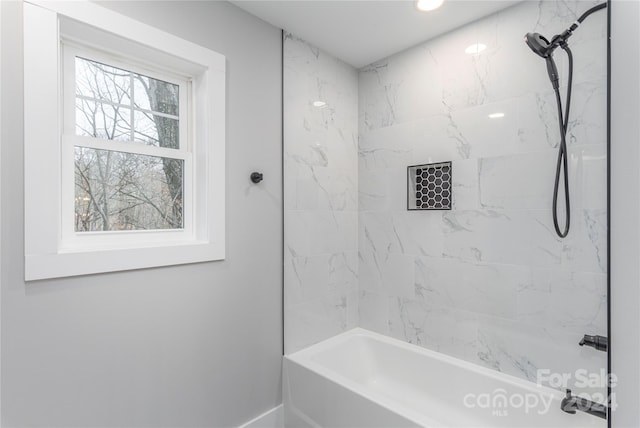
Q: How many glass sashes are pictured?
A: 2